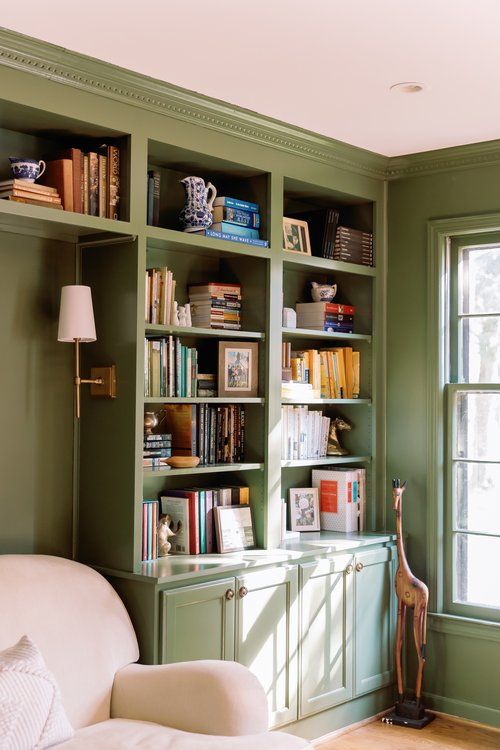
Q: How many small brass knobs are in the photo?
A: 4